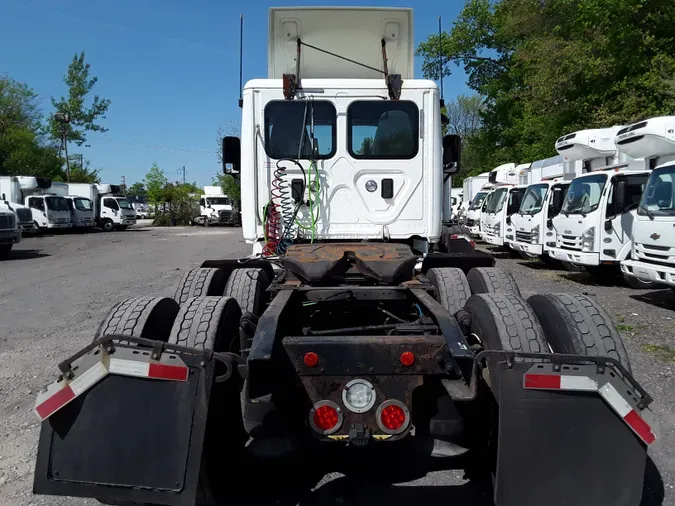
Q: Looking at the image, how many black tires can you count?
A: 8